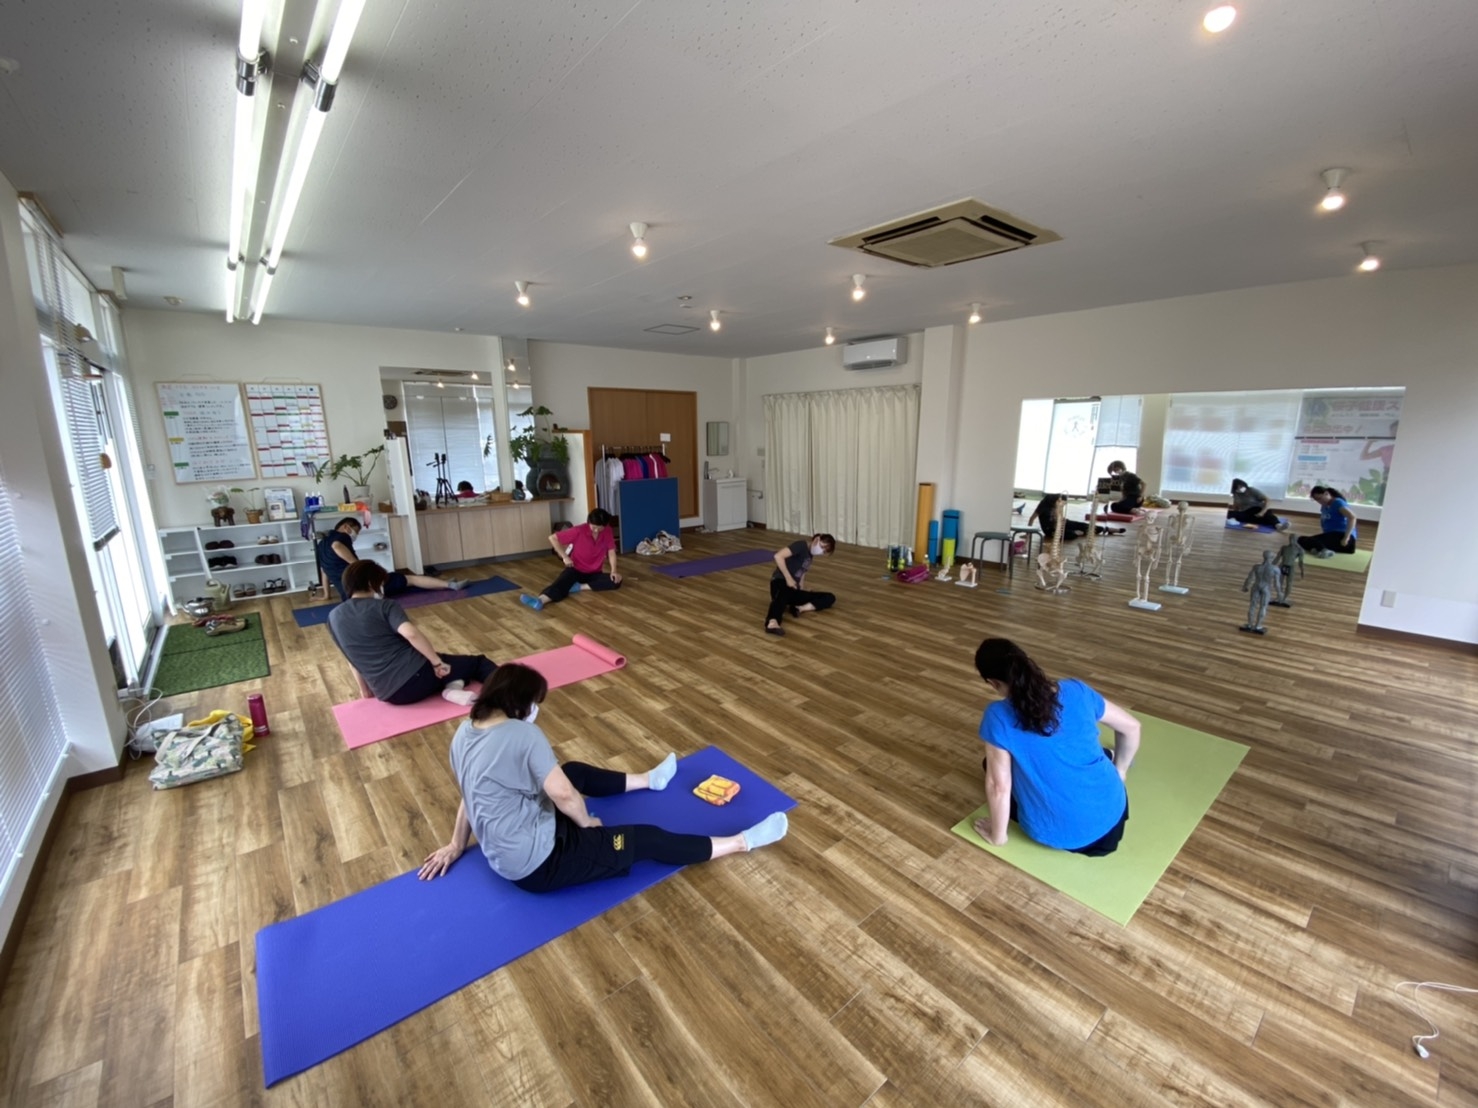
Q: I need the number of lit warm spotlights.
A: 9